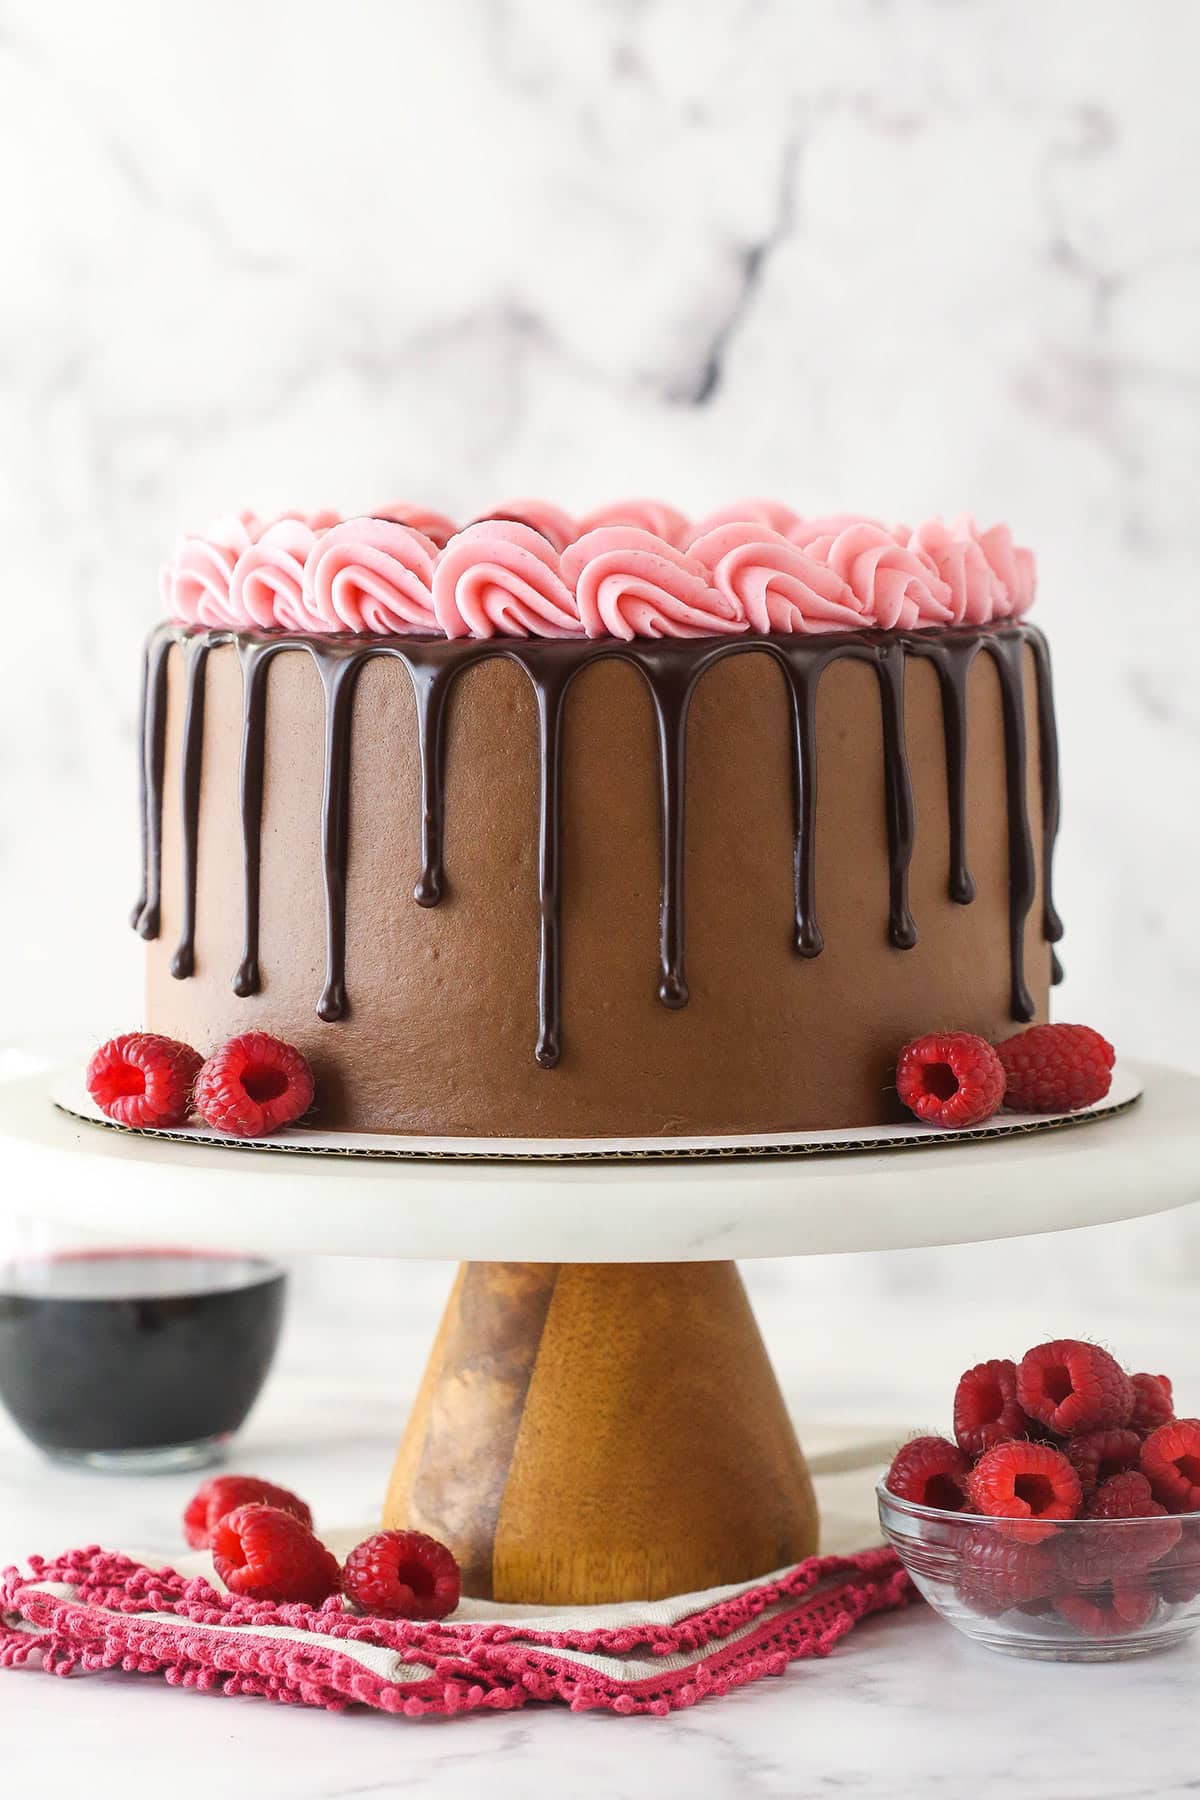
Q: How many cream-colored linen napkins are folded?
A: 1